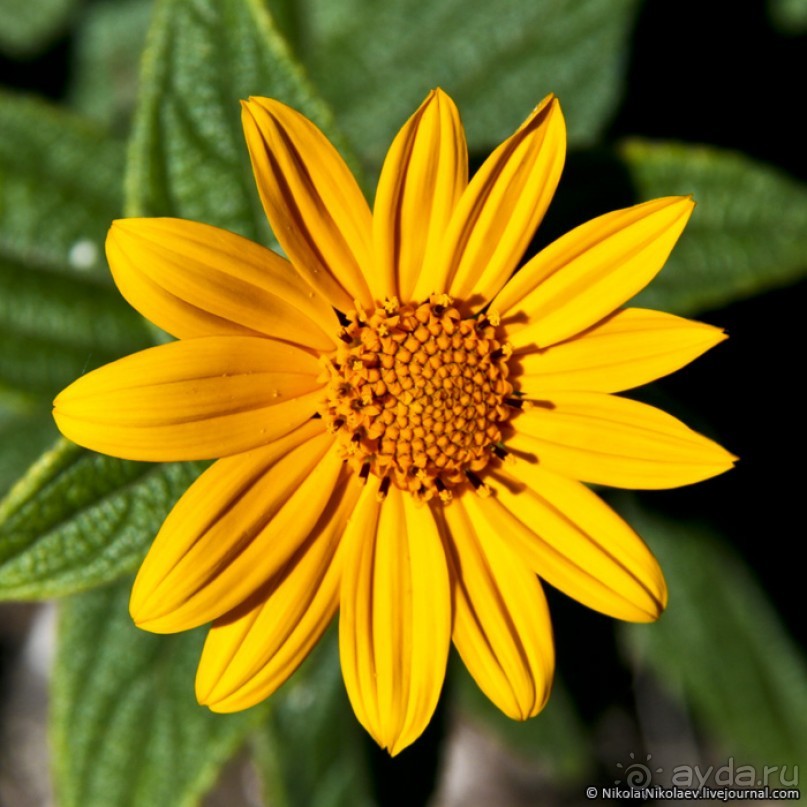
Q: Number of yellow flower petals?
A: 13